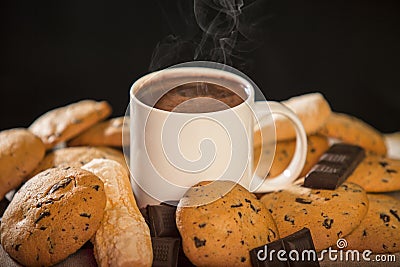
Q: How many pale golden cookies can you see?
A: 2